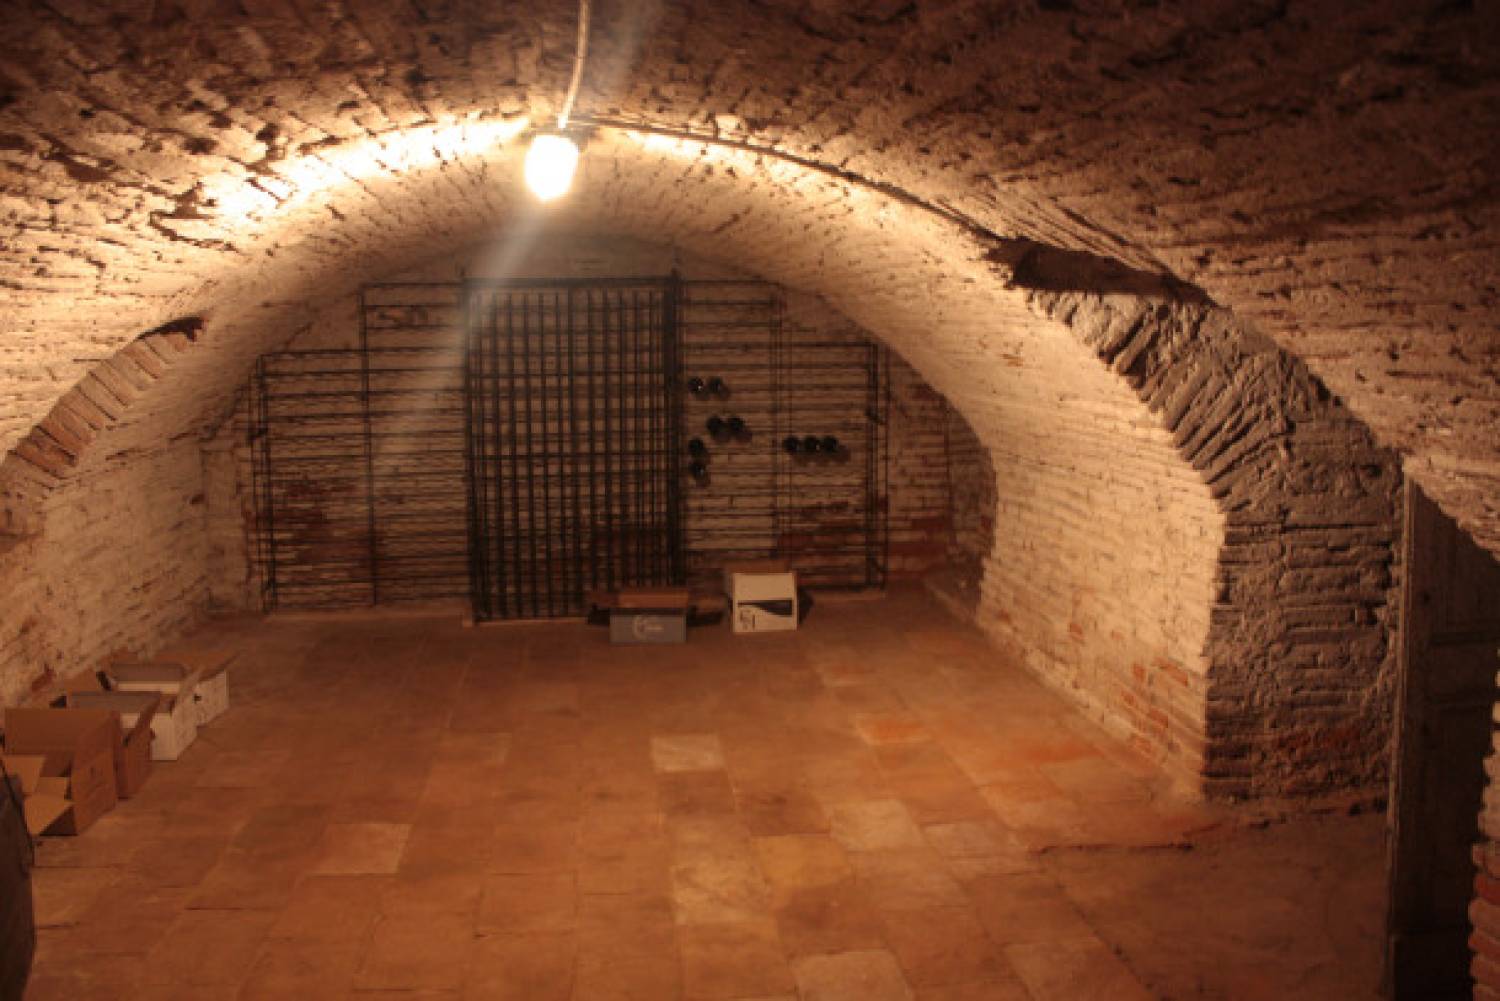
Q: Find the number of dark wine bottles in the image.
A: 9